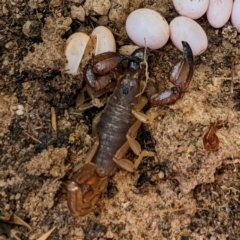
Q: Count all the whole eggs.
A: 5